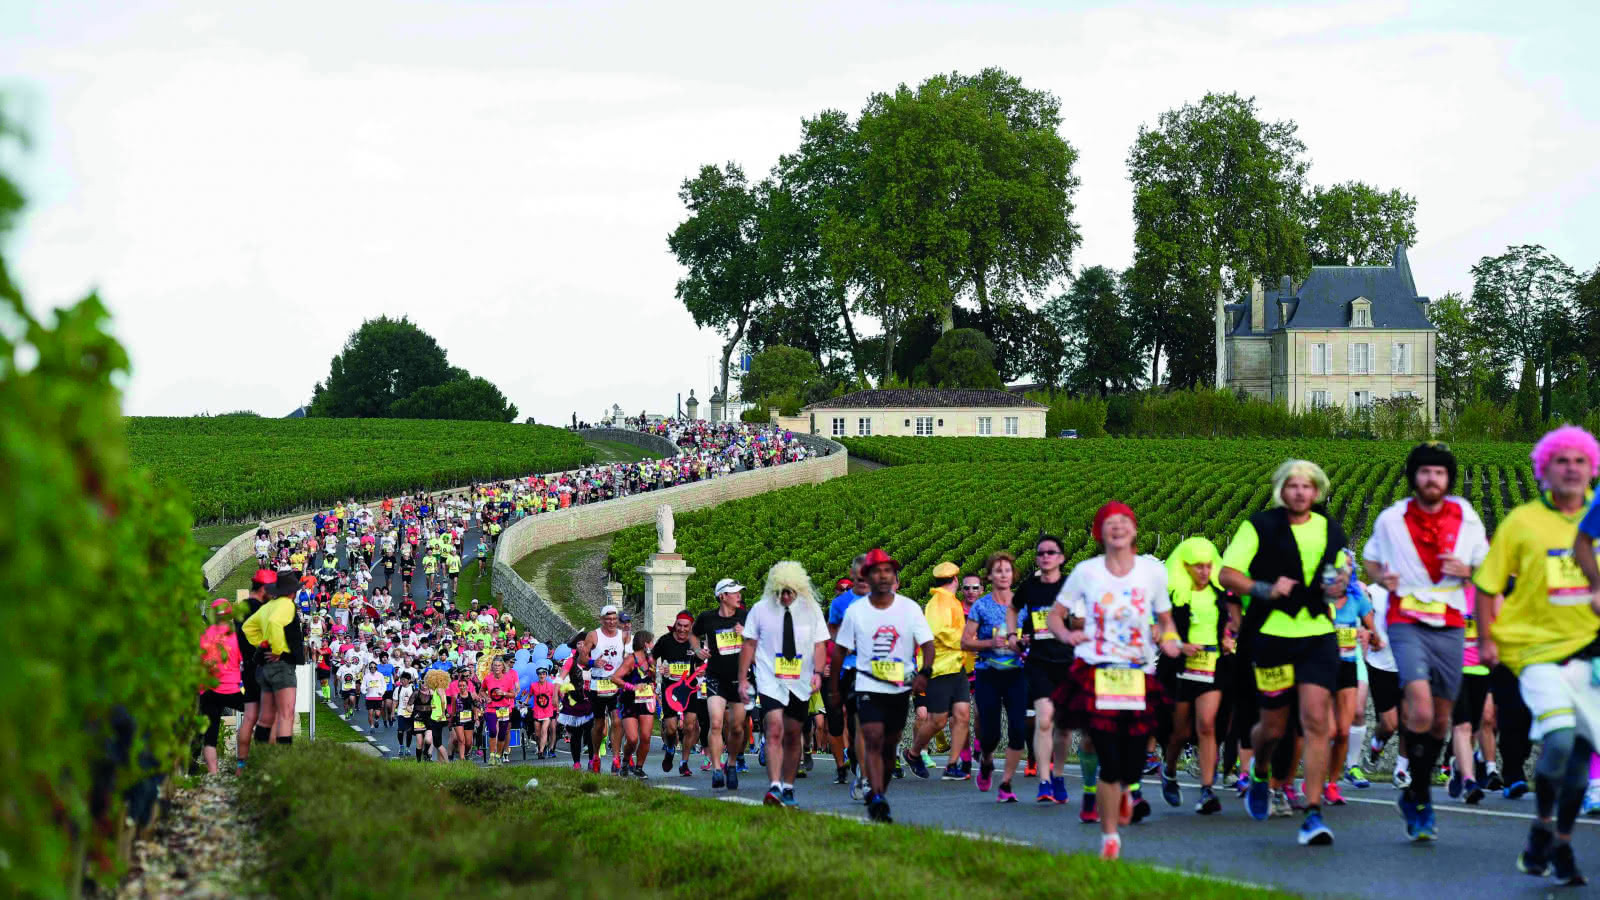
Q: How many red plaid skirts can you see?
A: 1